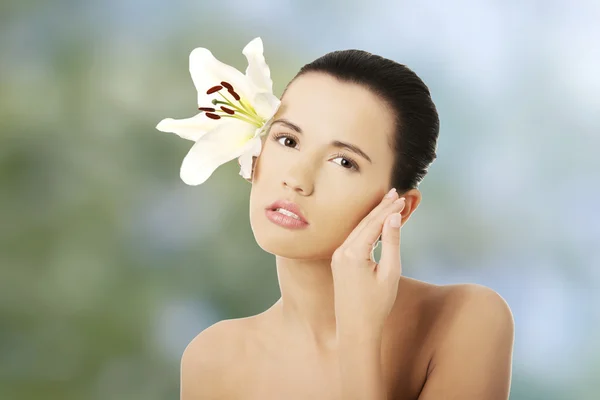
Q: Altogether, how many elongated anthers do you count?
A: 6